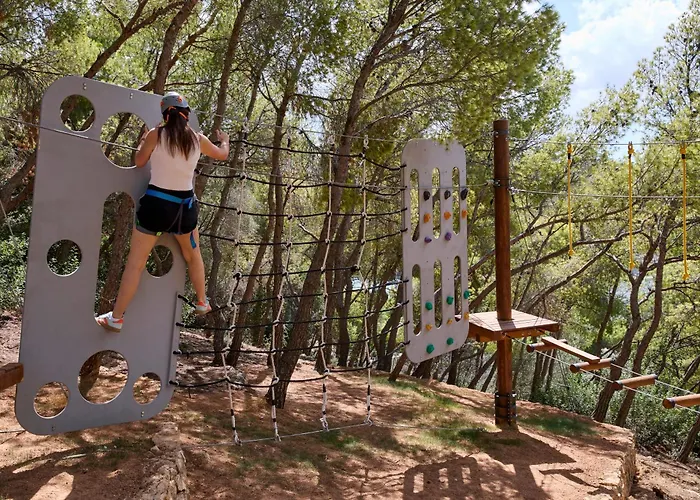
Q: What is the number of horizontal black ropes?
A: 9